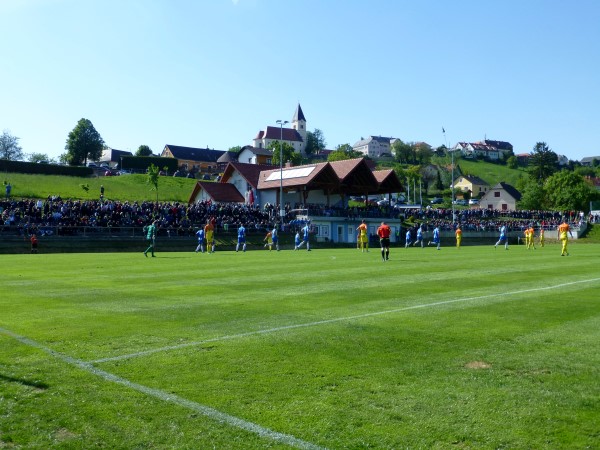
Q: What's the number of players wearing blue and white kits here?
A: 9